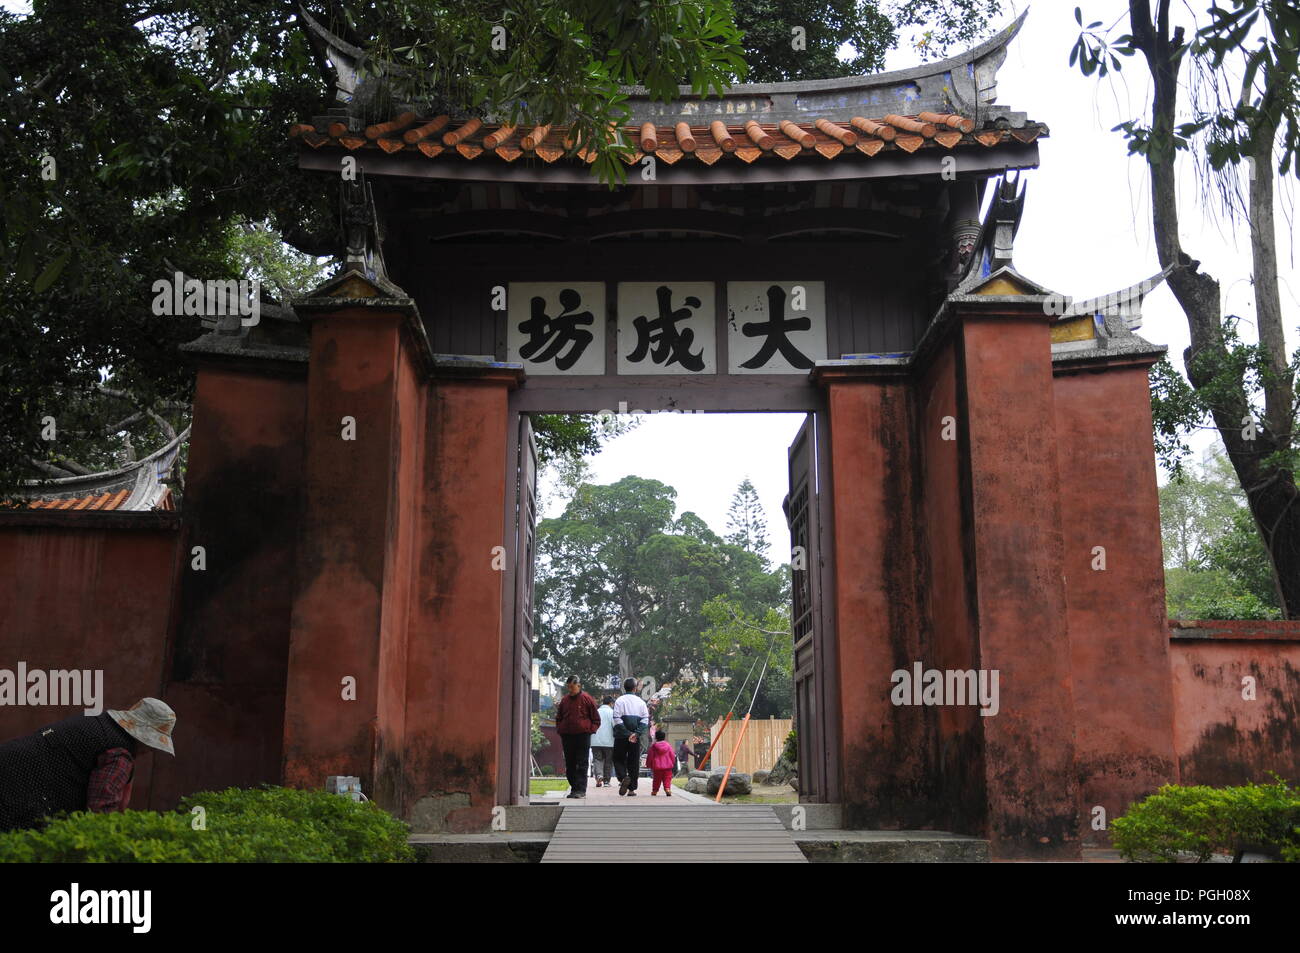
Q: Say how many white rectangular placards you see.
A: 3